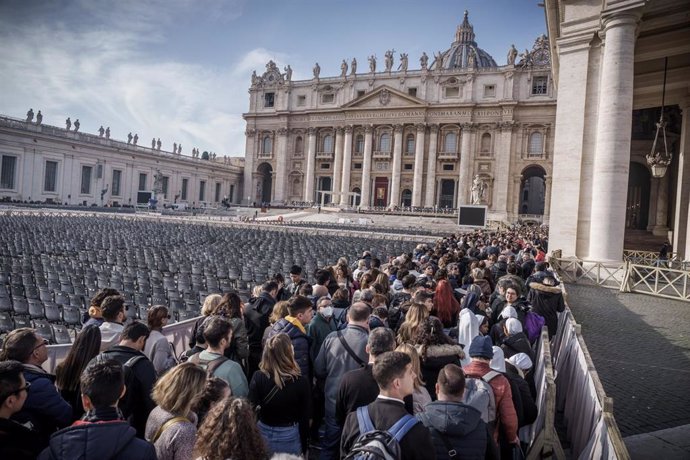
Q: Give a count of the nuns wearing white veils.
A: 6